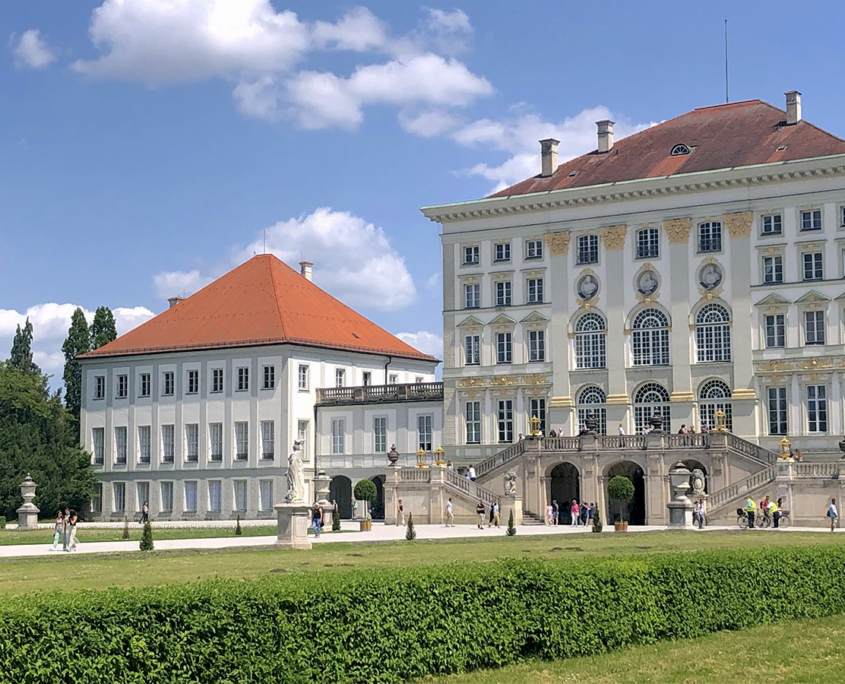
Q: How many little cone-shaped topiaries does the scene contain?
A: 7